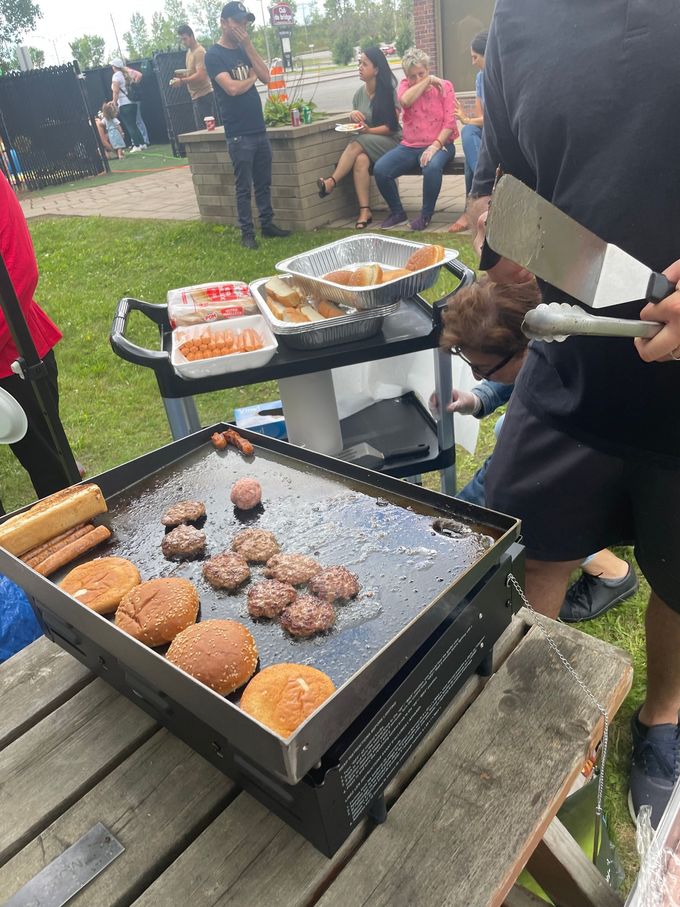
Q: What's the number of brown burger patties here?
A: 8